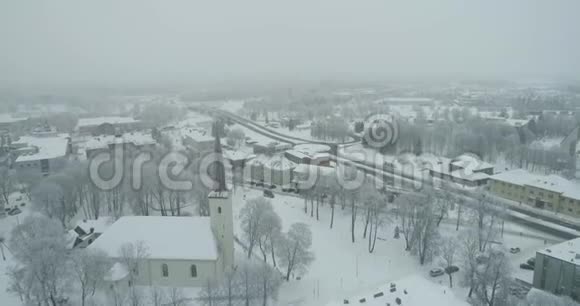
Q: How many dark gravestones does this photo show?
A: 0